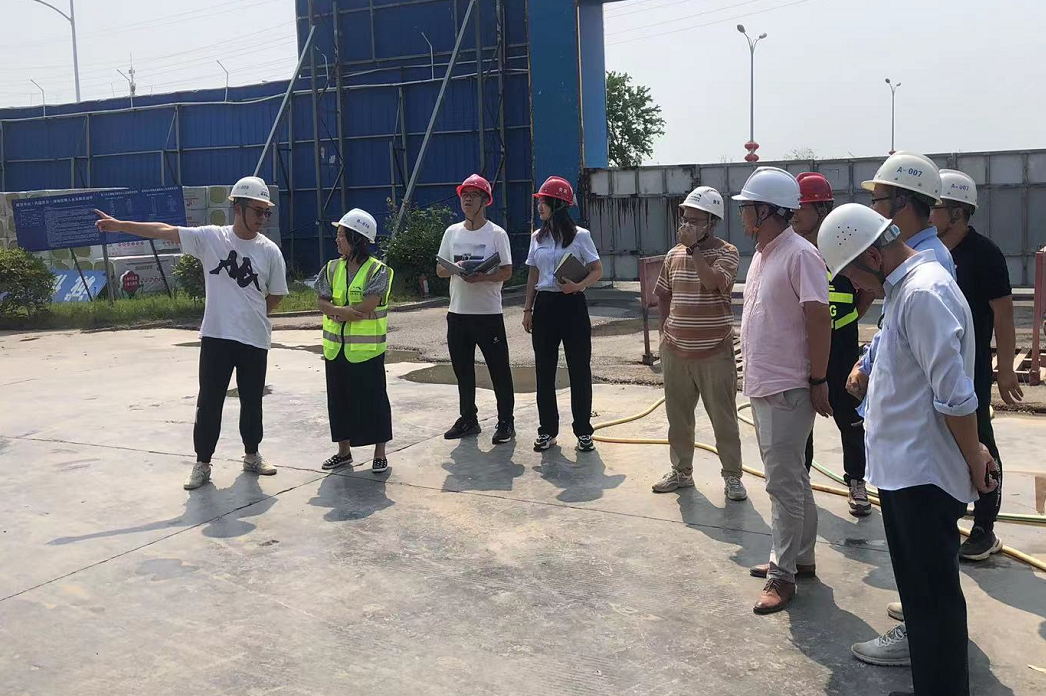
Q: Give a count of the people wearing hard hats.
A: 10